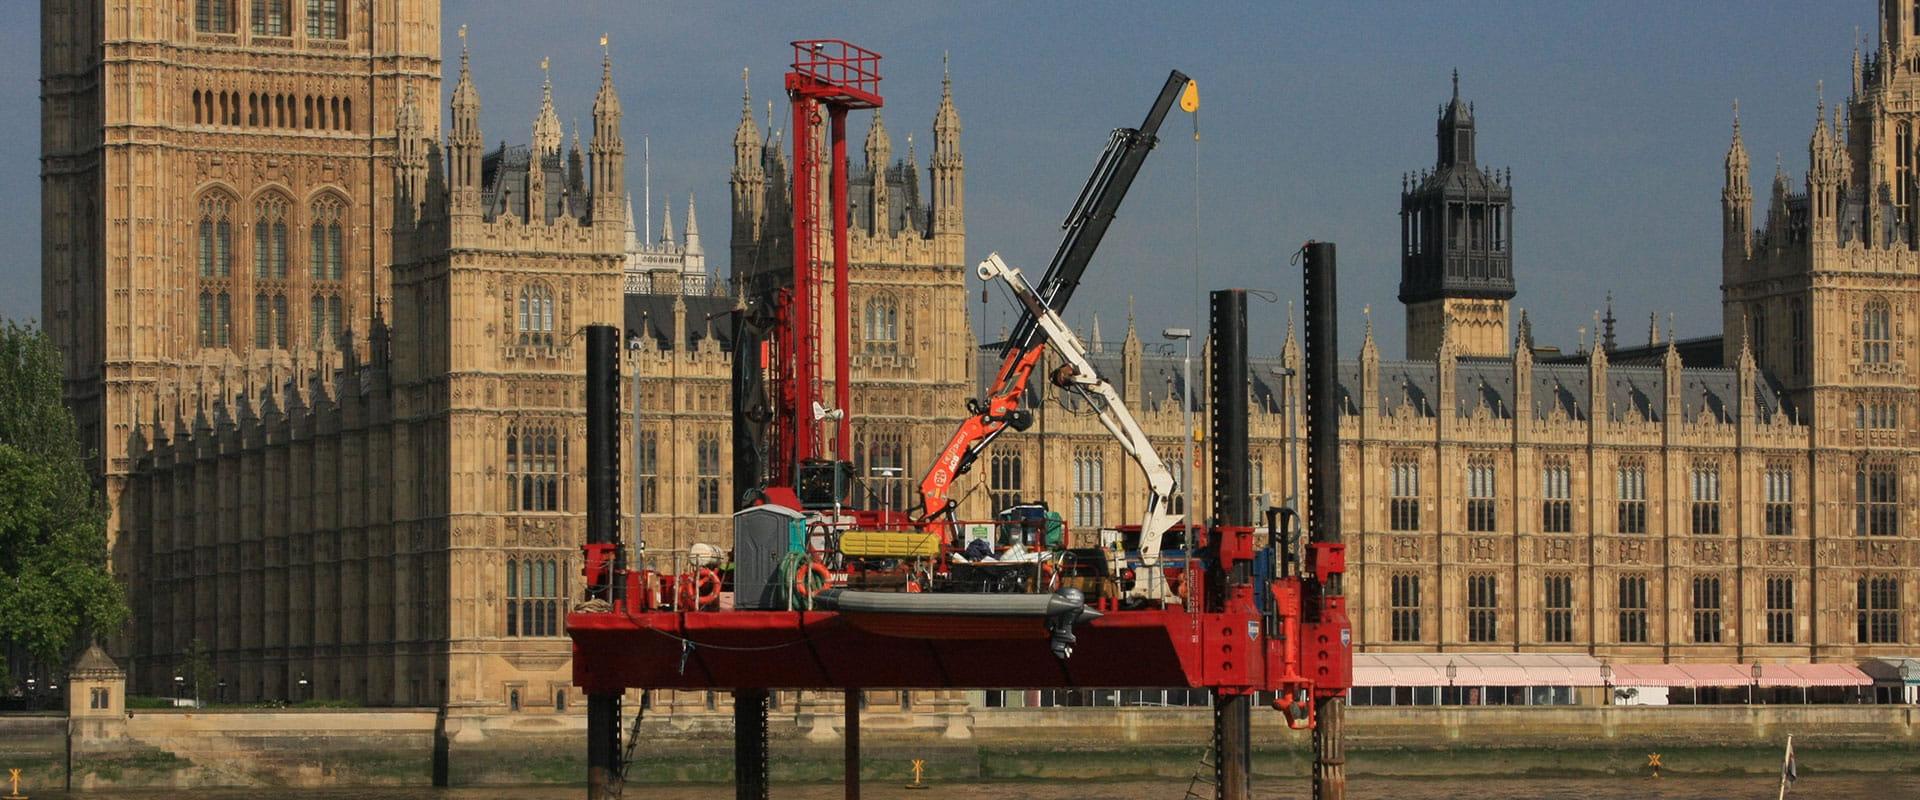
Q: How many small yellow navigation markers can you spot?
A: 3